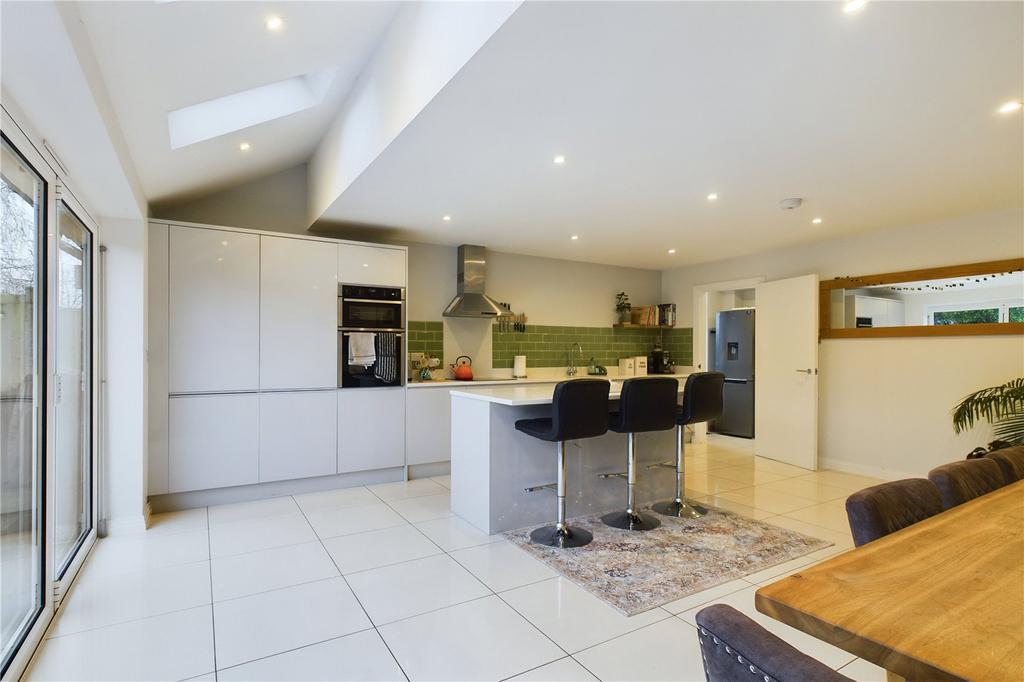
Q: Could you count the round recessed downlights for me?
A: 10